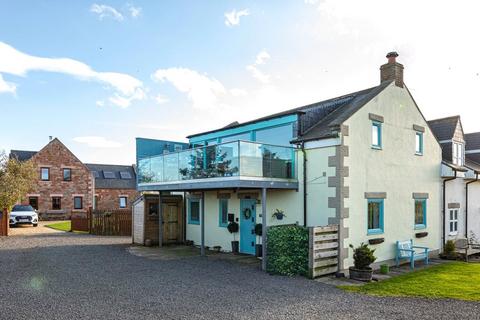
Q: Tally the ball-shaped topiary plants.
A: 2